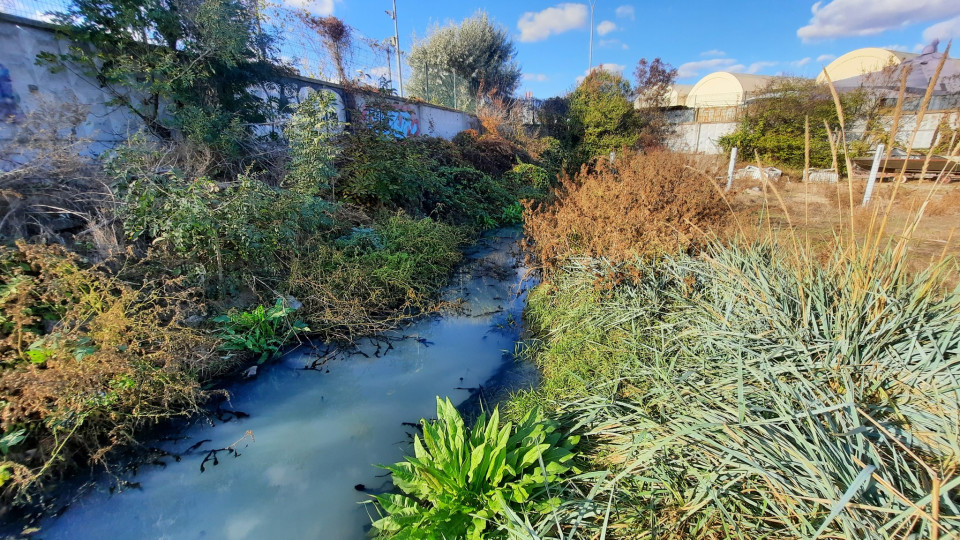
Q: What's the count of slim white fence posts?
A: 2